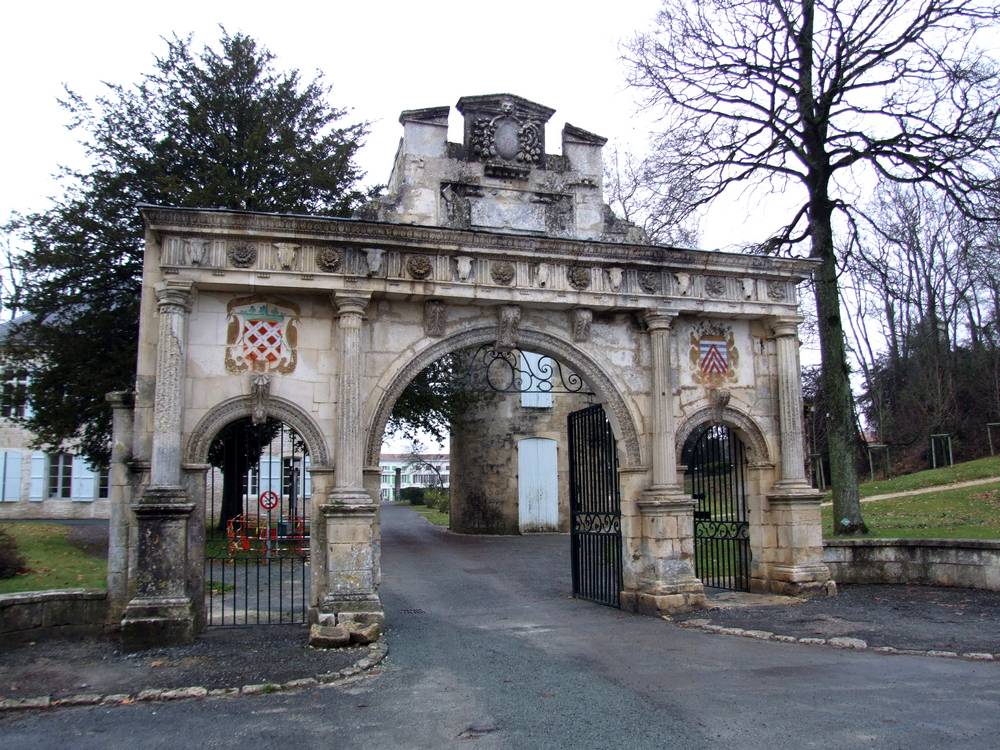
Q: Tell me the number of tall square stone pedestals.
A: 4